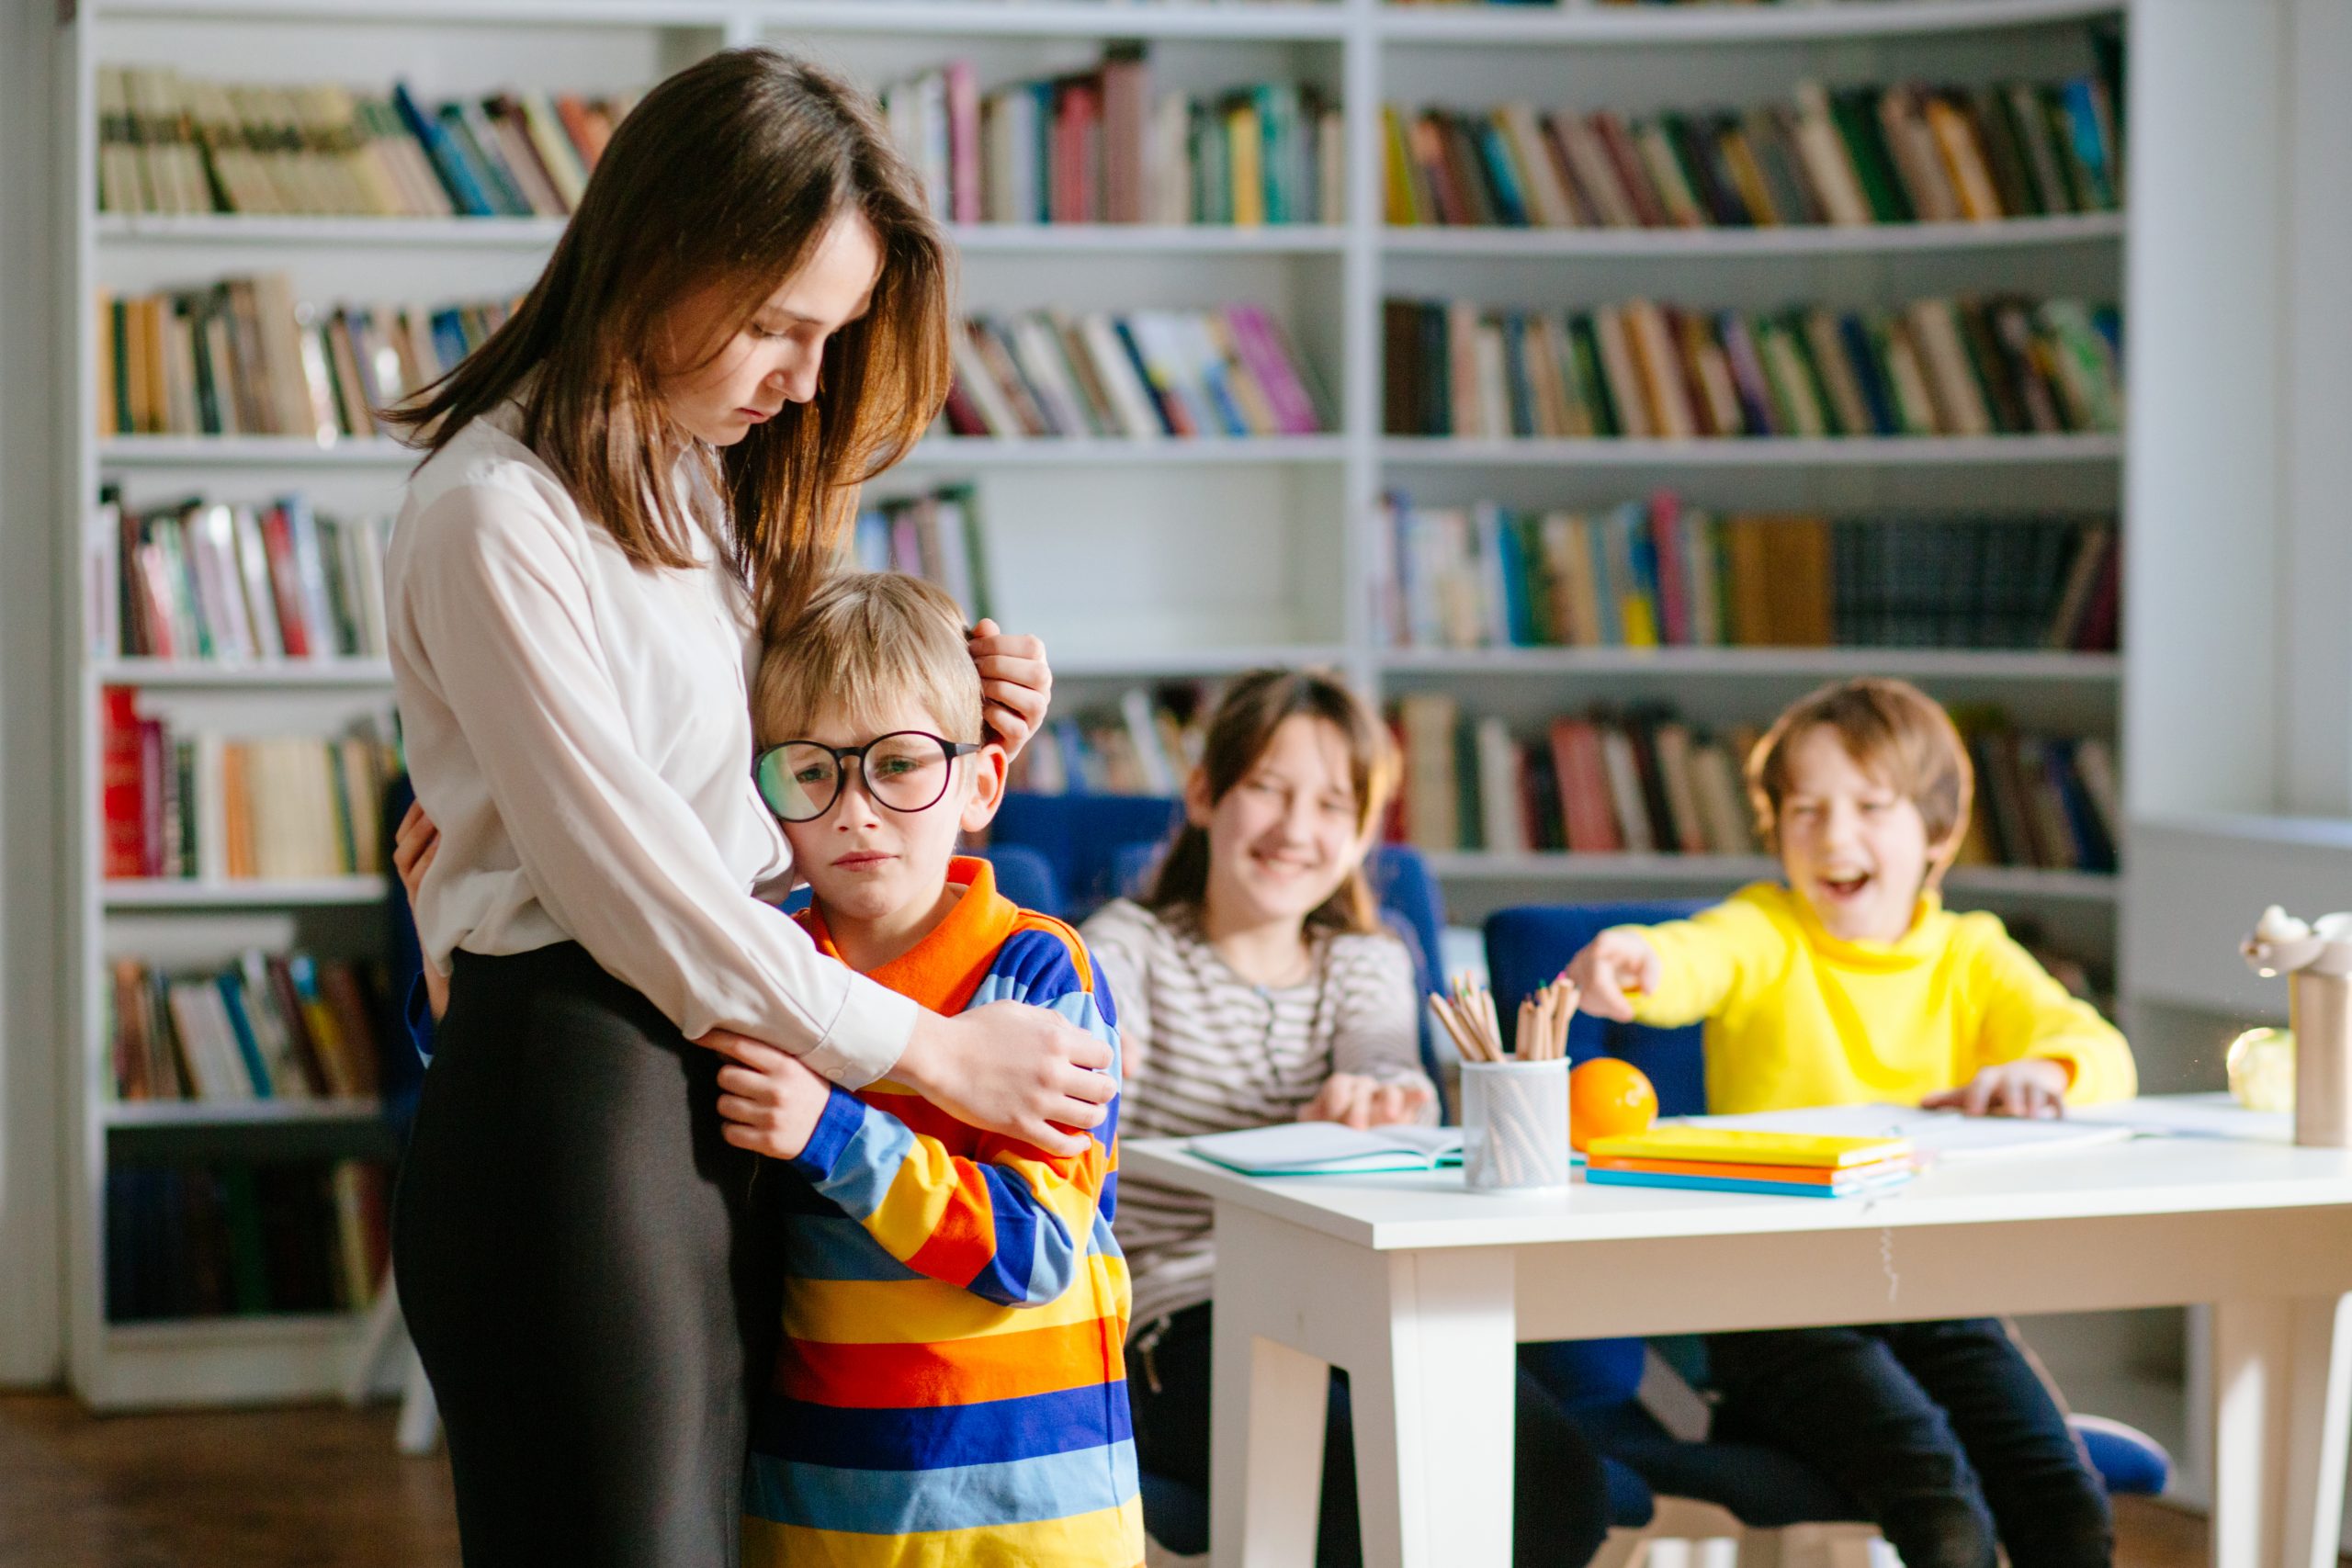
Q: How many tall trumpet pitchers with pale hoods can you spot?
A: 0